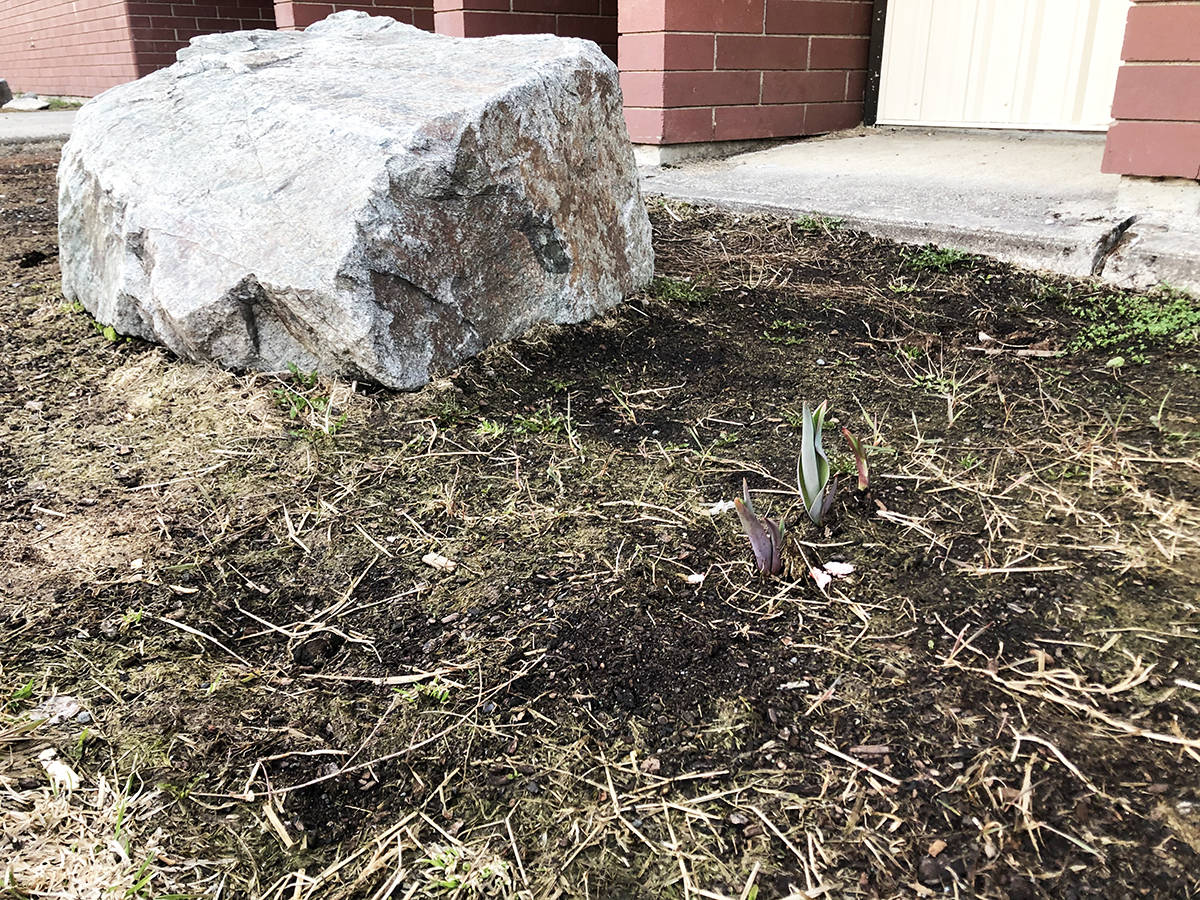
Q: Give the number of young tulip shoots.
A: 3